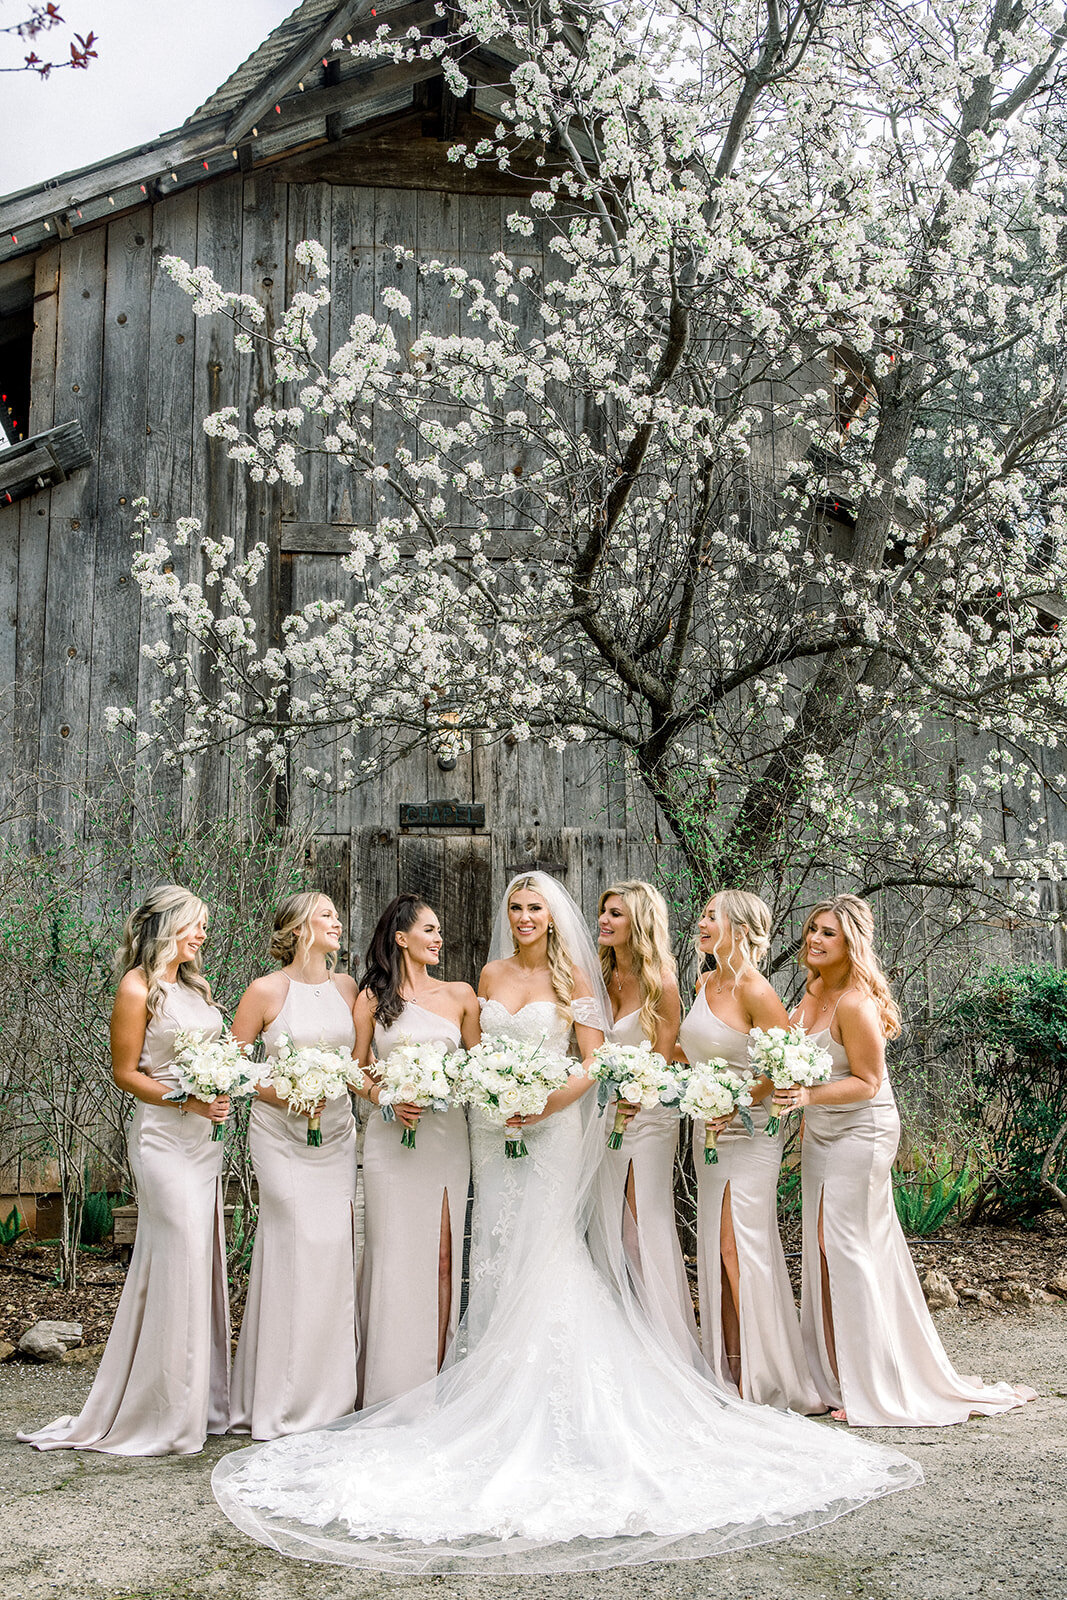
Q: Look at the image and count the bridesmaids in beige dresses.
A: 6